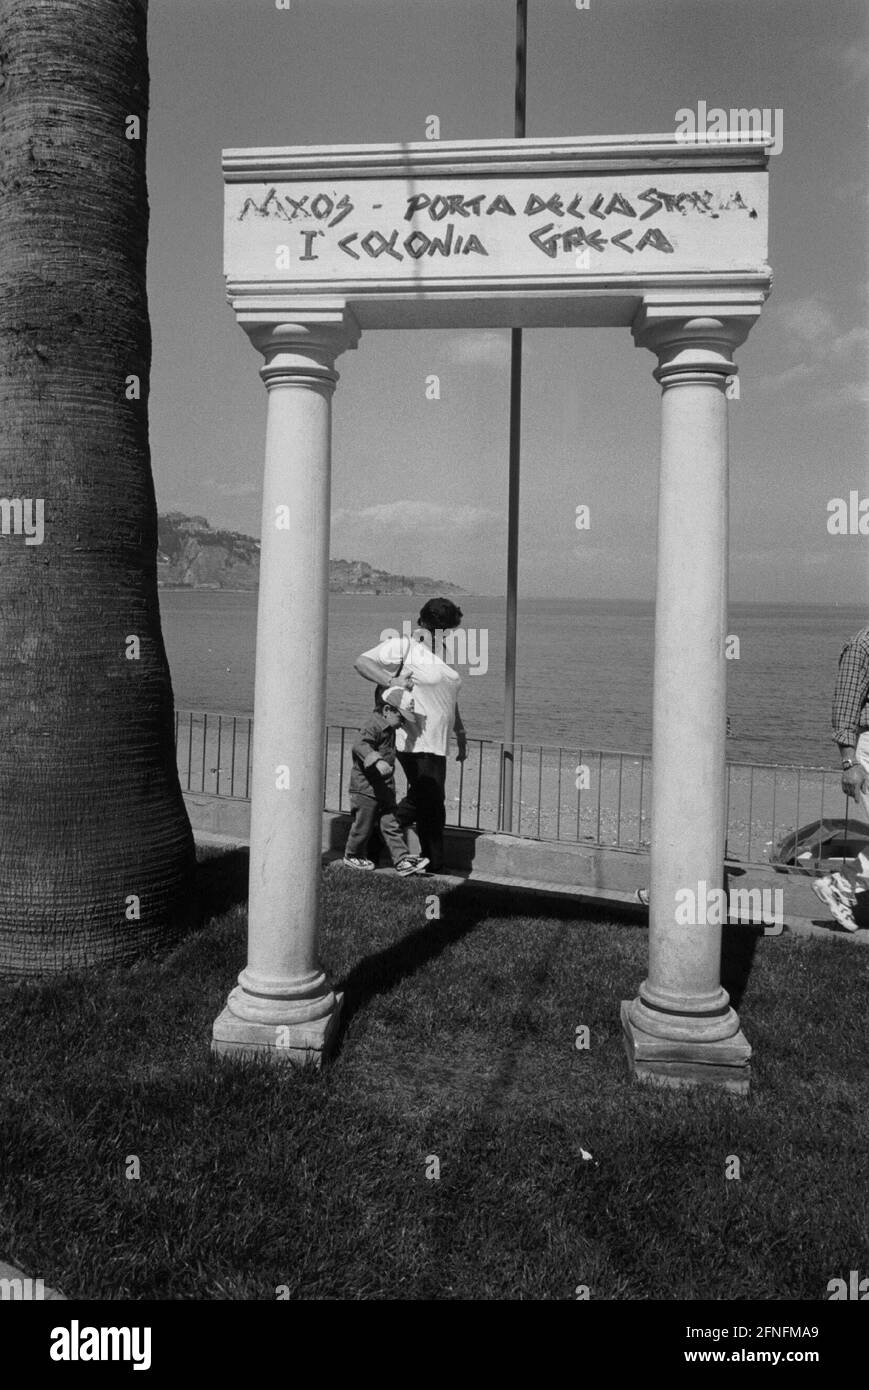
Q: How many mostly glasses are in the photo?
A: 0